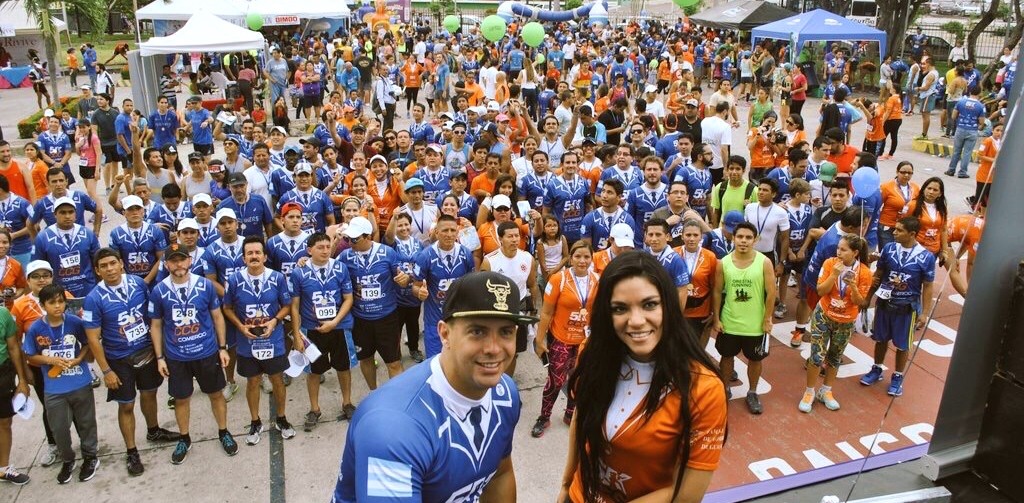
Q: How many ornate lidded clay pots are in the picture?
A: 0